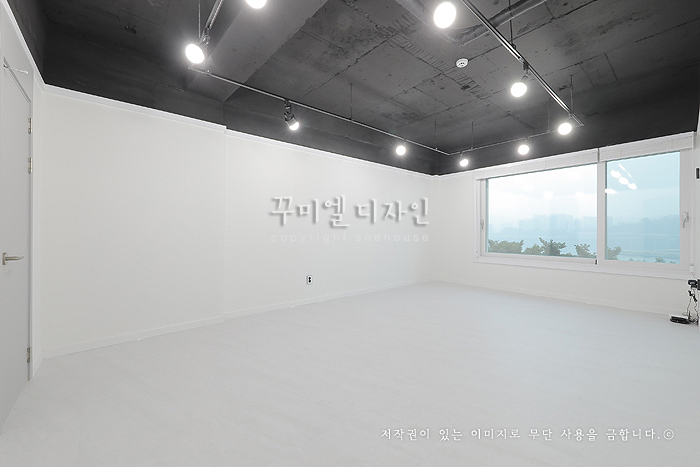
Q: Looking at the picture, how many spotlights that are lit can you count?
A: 9